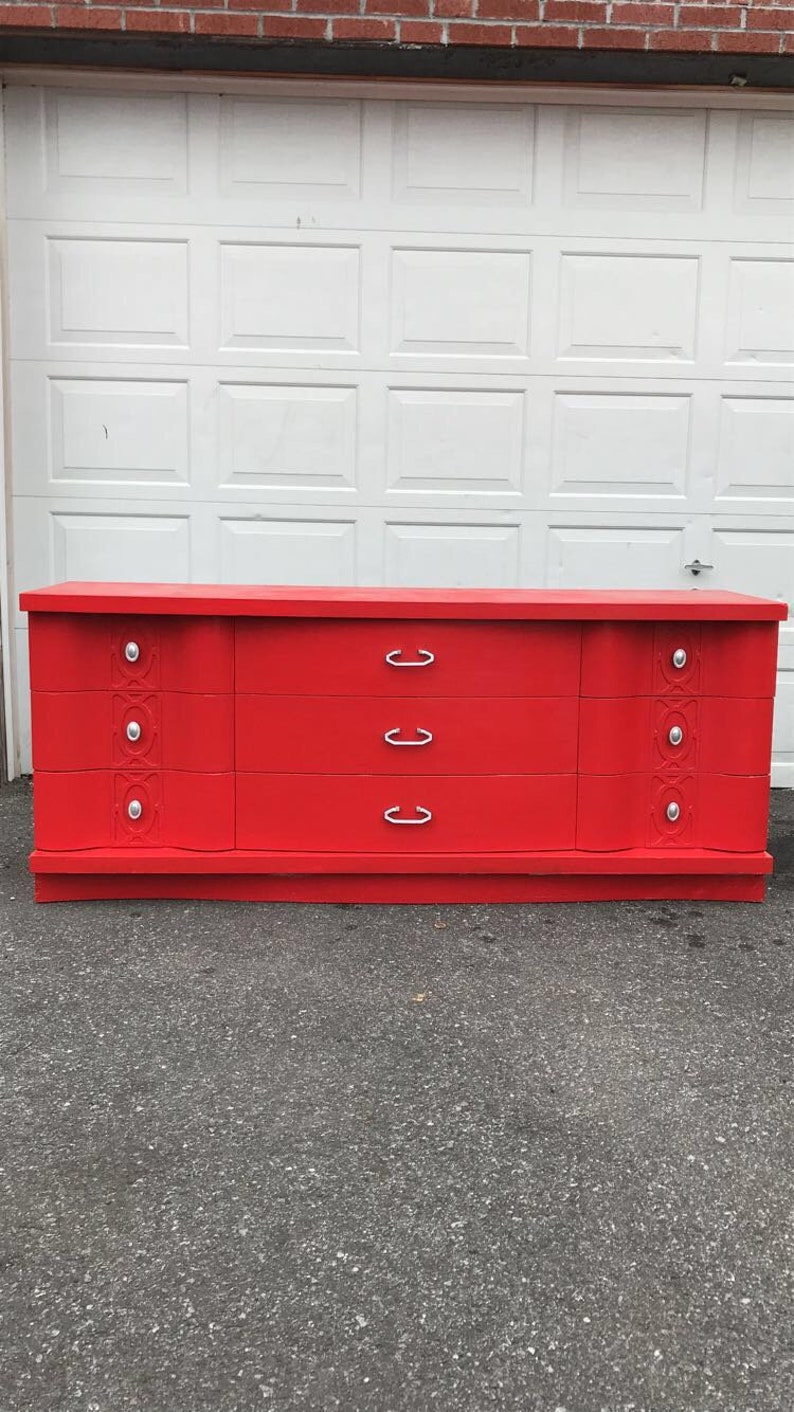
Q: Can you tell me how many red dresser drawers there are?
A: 9